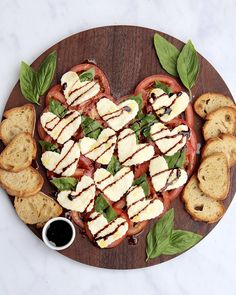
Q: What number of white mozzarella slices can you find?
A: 13